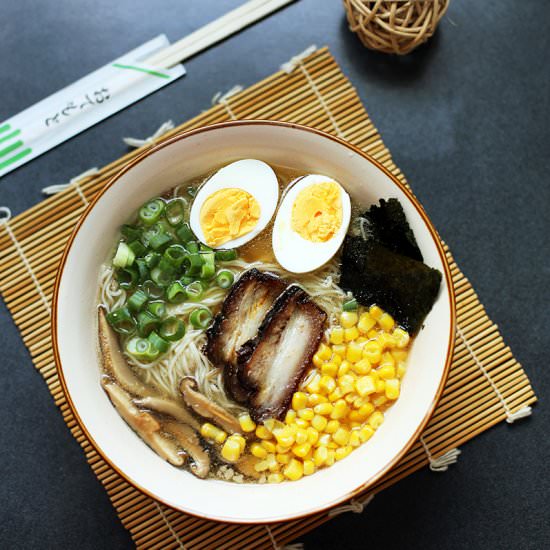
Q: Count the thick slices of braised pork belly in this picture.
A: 2